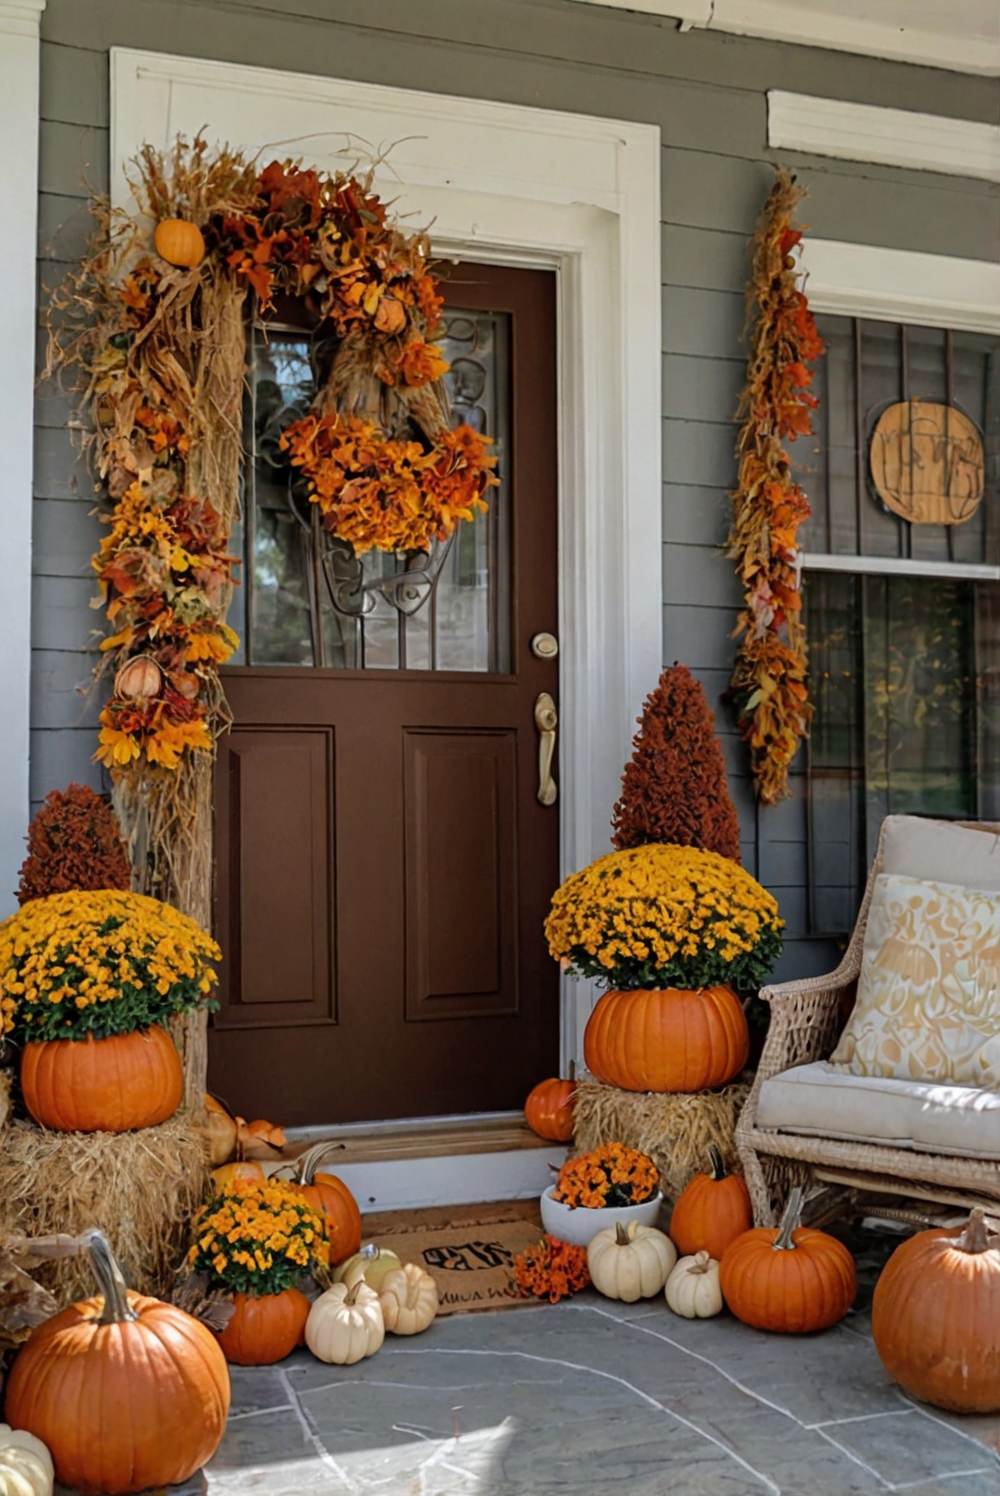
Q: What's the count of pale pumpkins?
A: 6